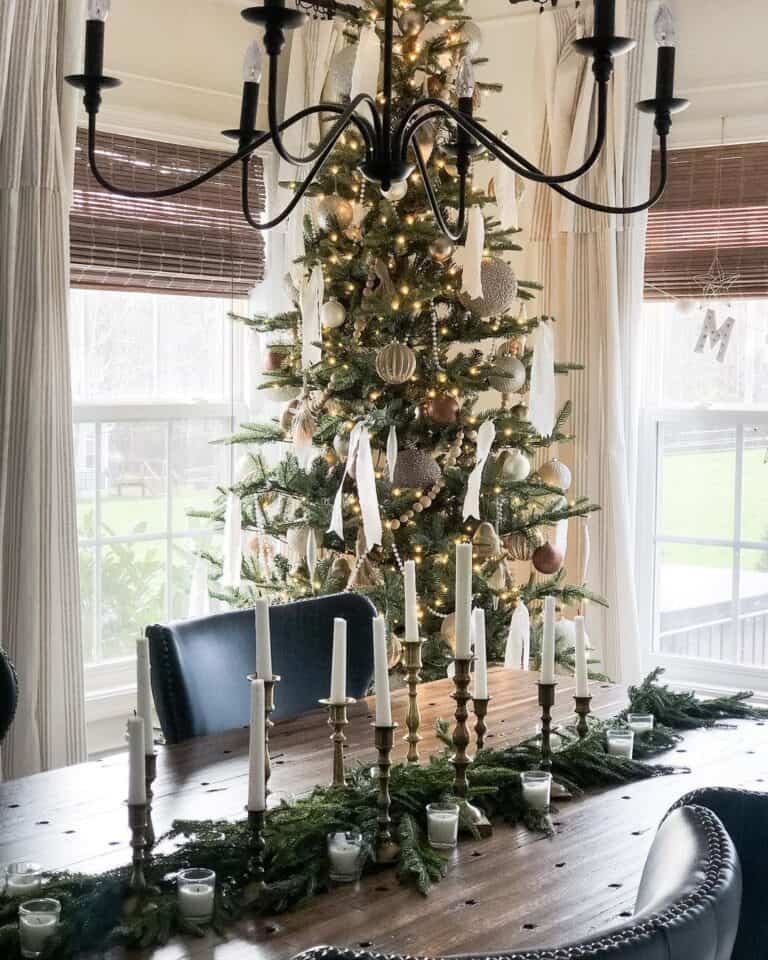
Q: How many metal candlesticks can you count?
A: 11